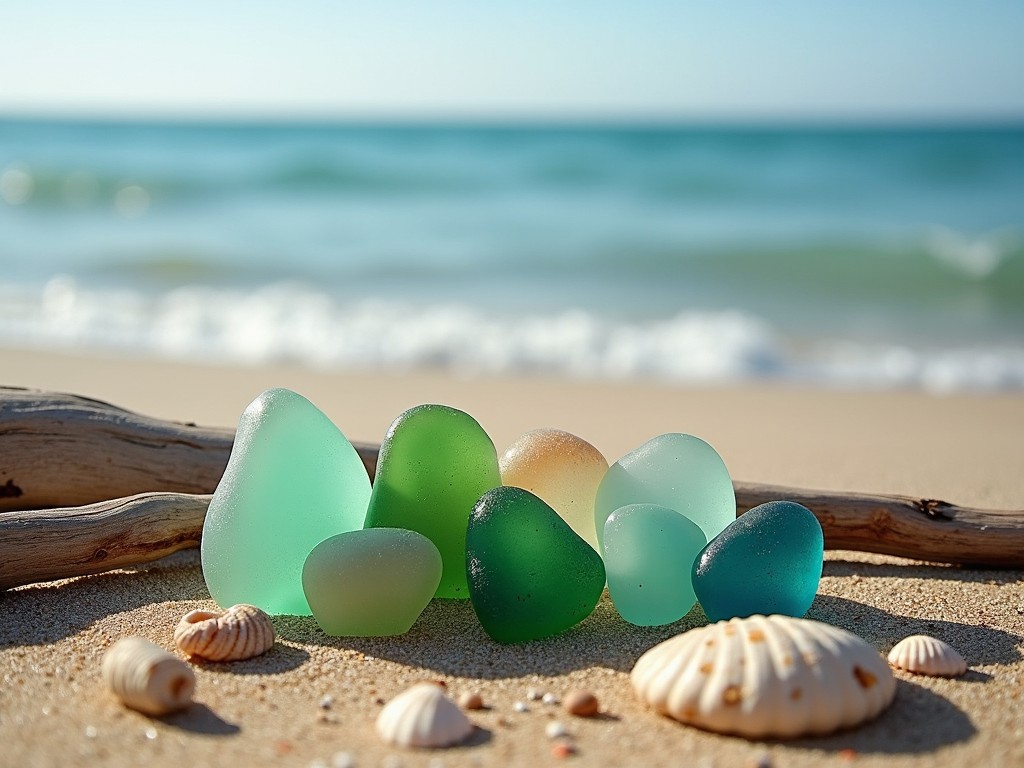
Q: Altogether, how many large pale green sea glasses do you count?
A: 1